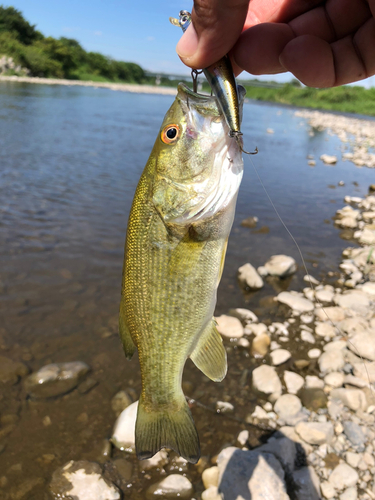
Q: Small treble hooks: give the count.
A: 2